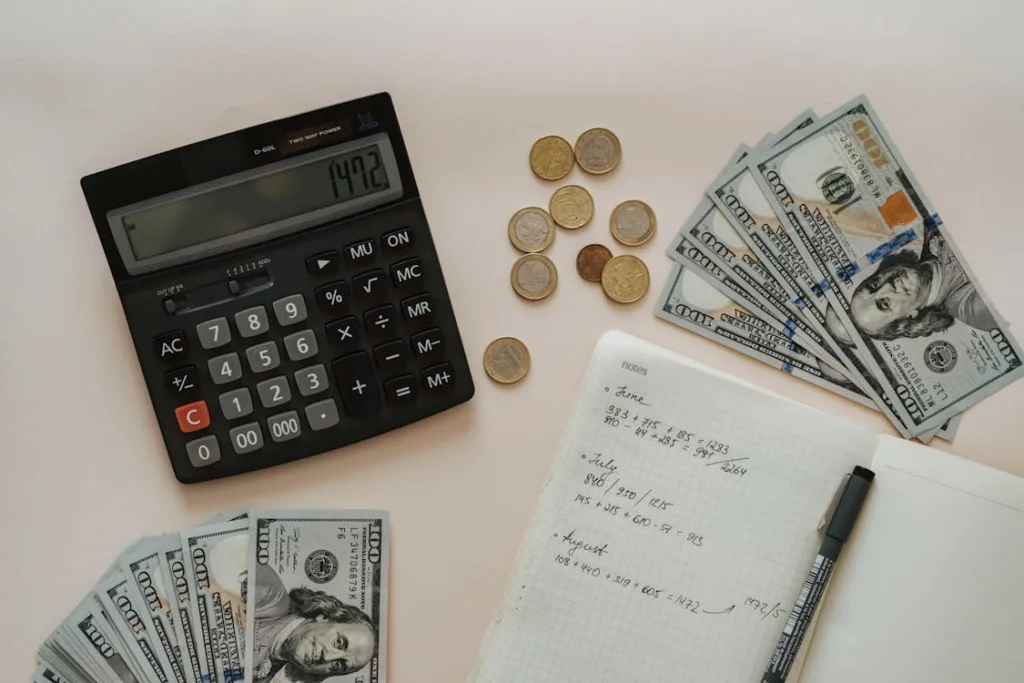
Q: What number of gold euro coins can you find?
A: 3